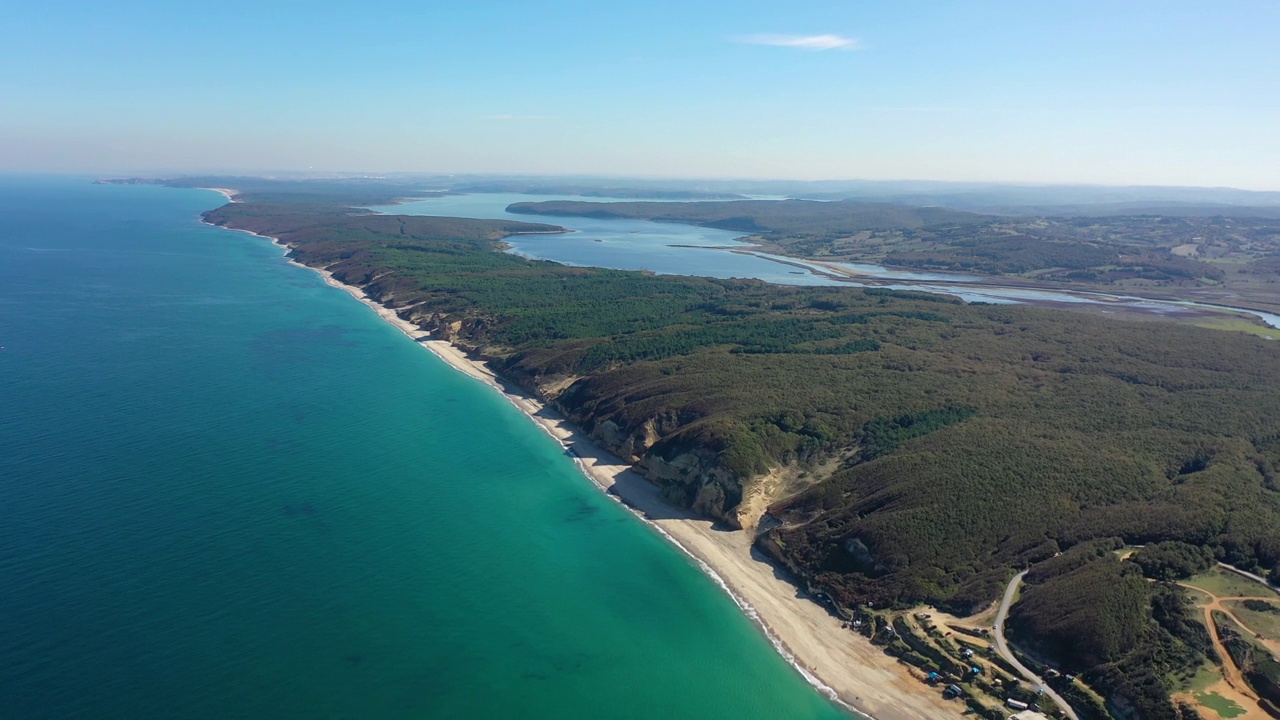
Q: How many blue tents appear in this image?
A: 2